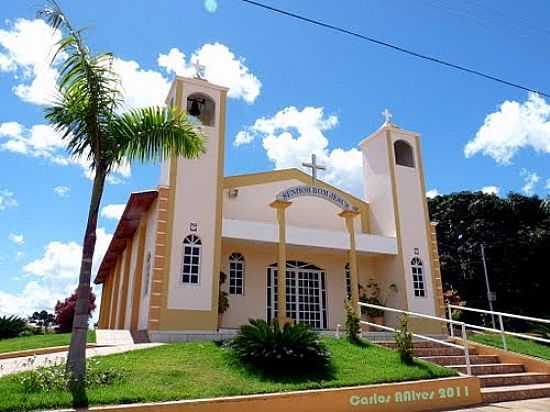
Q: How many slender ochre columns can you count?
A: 2